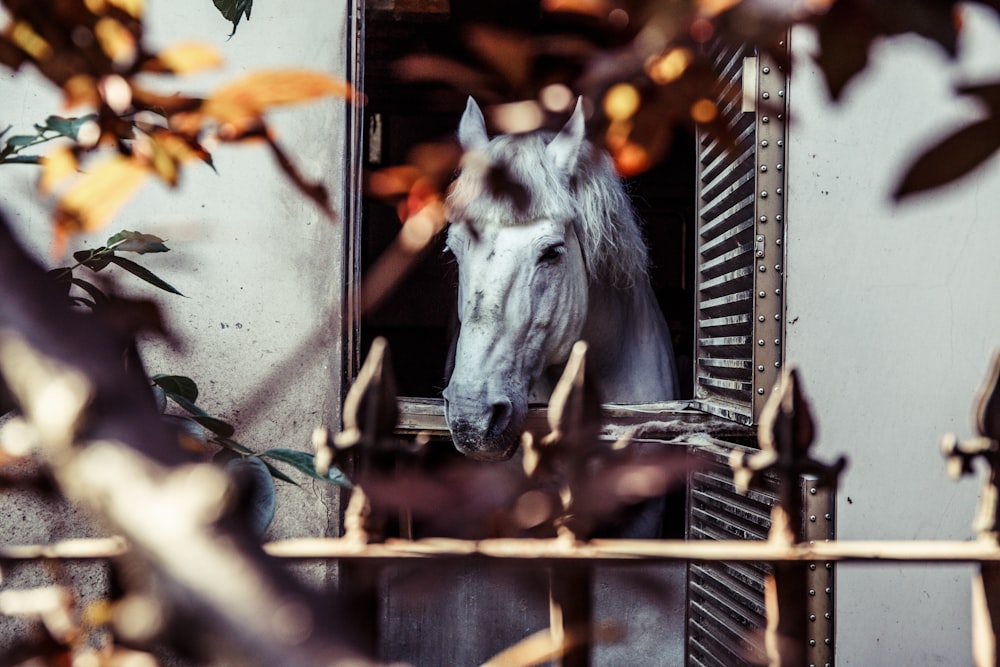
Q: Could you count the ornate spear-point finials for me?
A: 4